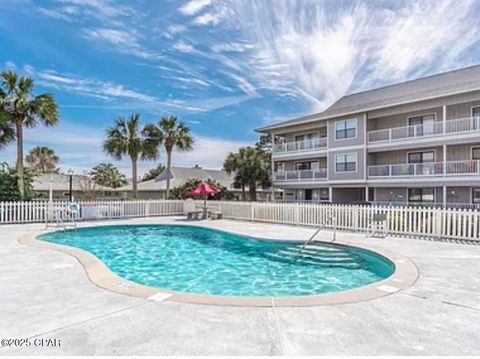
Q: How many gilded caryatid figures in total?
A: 0